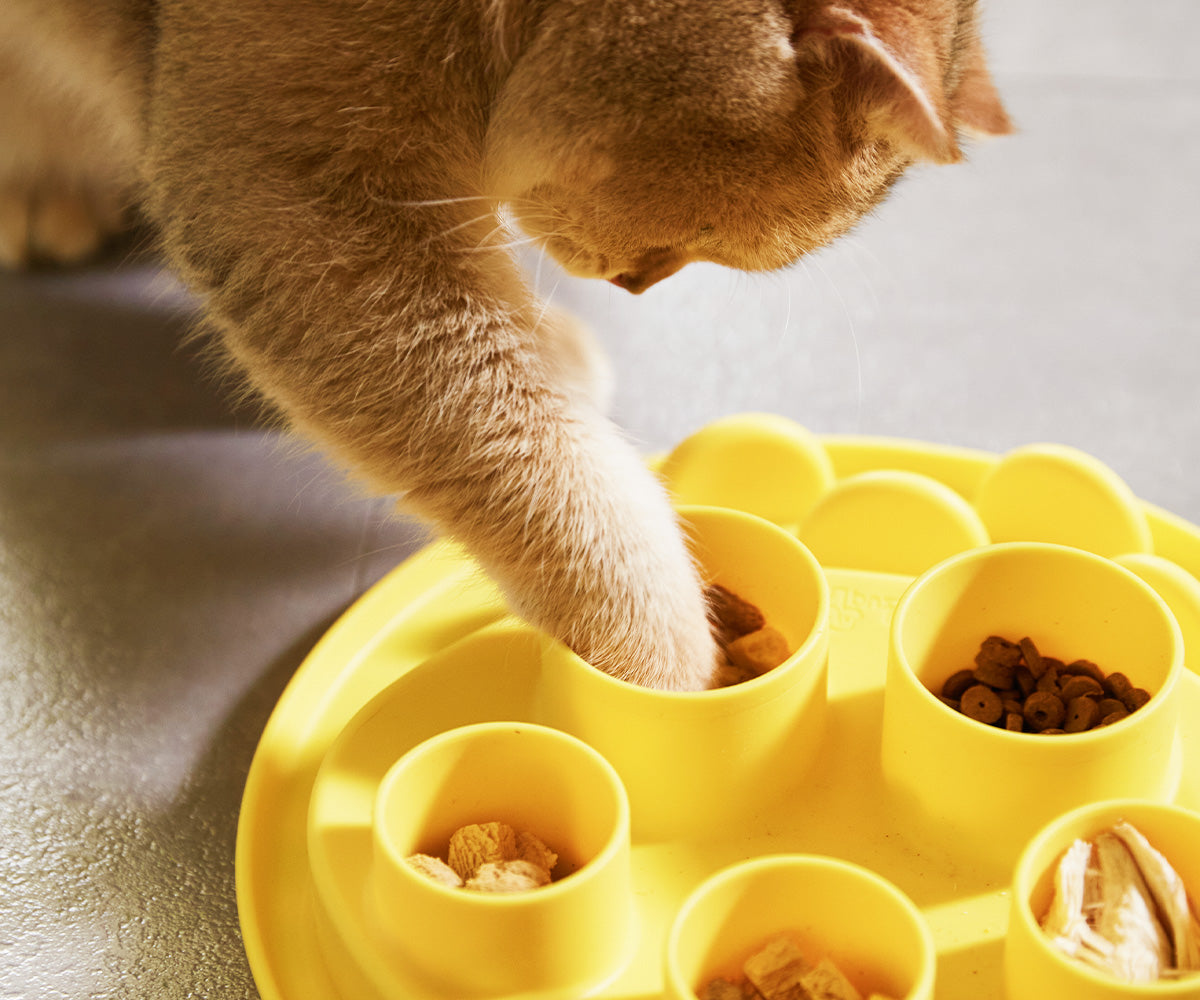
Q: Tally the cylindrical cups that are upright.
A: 5